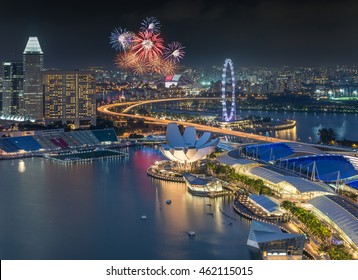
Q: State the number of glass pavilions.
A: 2